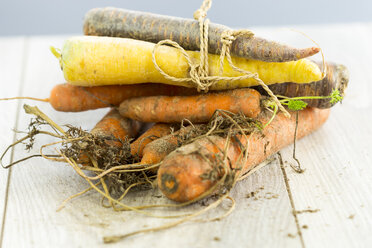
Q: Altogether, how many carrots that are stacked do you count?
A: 9